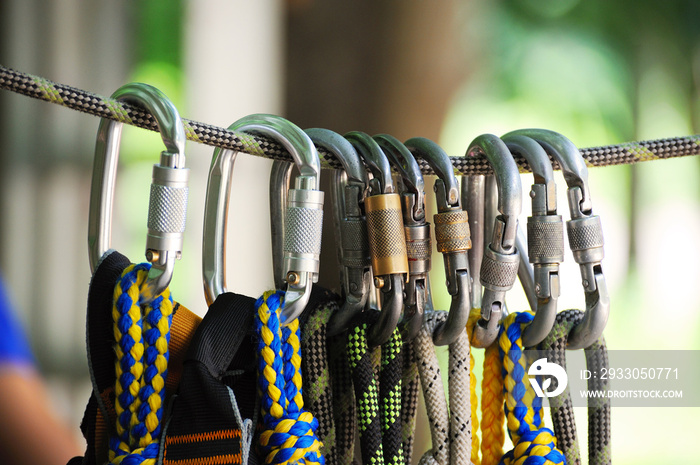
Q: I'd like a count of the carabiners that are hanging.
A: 9